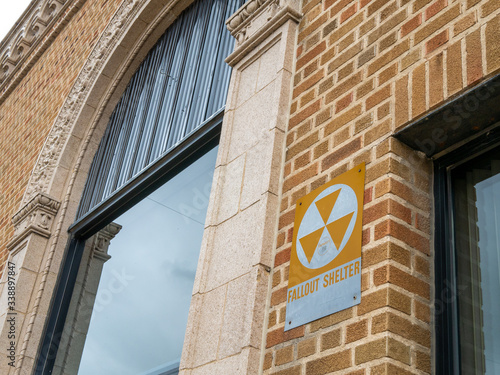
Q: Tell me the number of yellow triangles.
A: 3